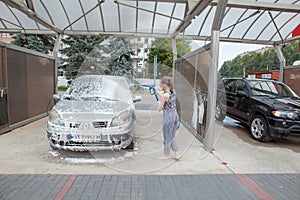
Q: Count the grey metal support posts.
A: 4